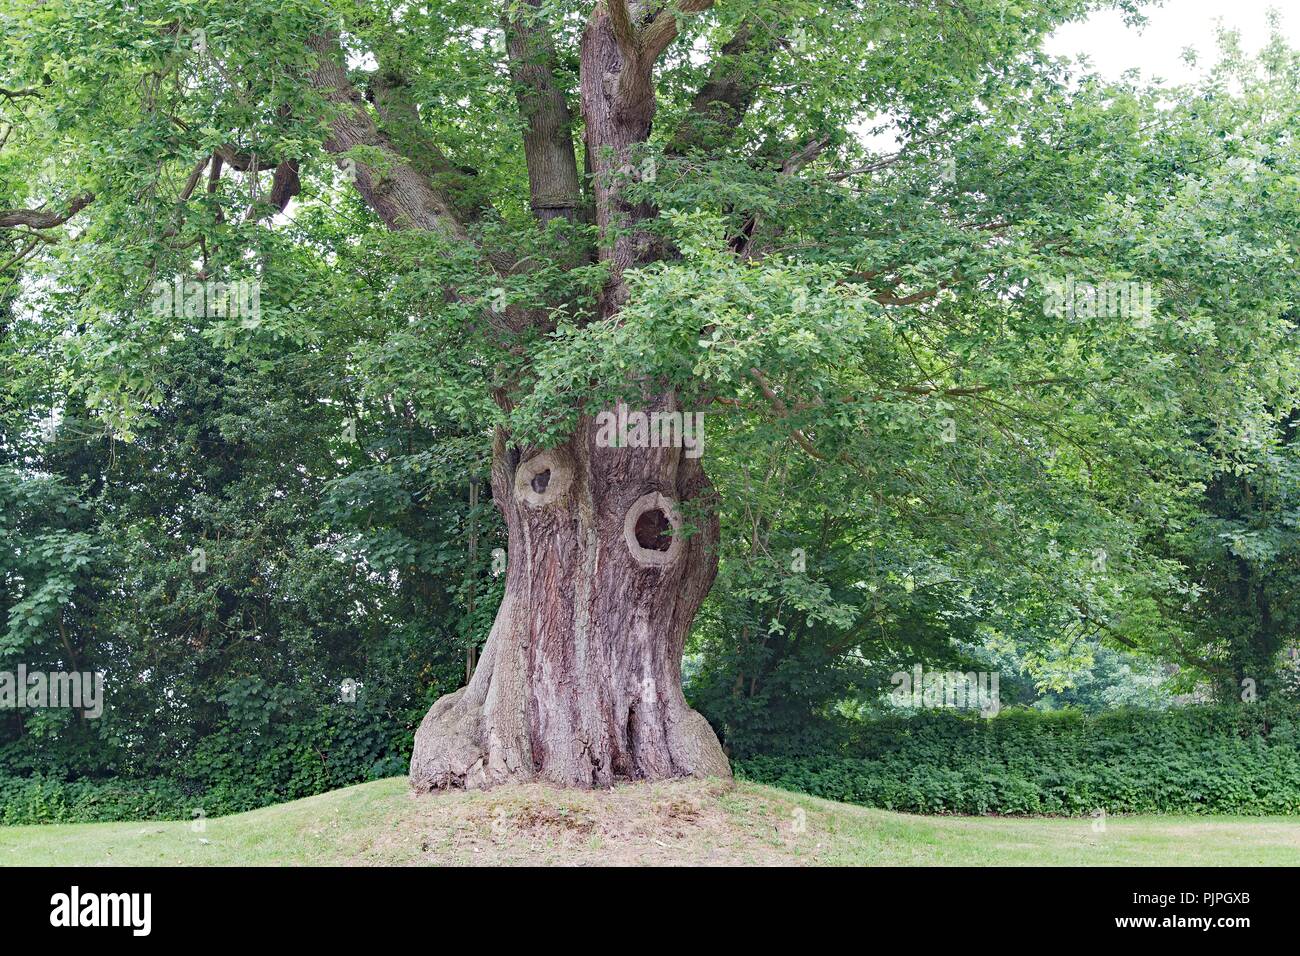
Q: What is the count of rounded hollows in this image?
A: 2